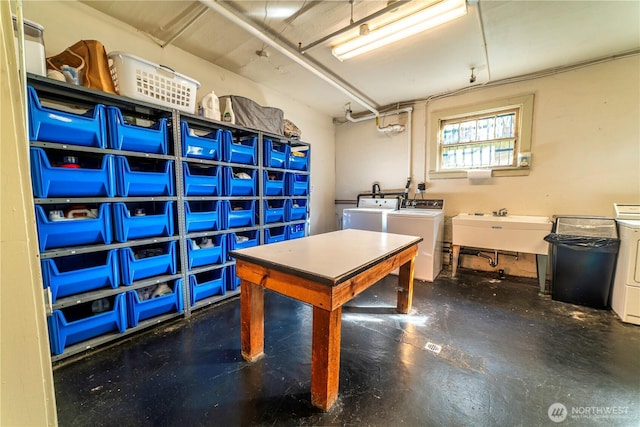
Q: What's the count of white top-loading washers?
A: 2